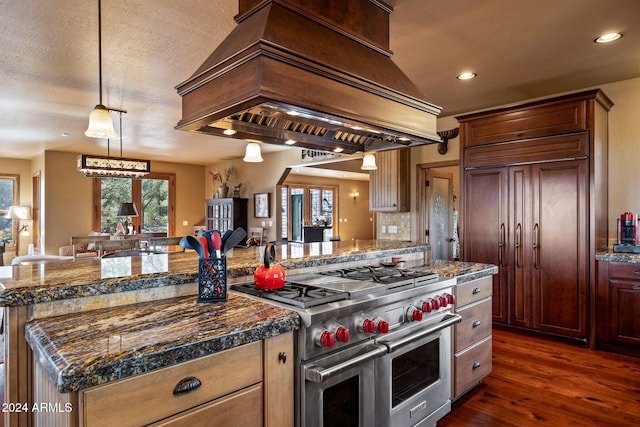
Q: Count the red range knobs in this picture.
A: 9